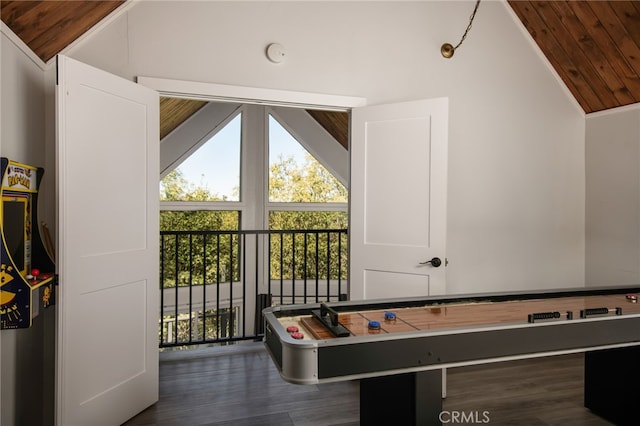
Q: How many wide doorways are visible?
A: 1